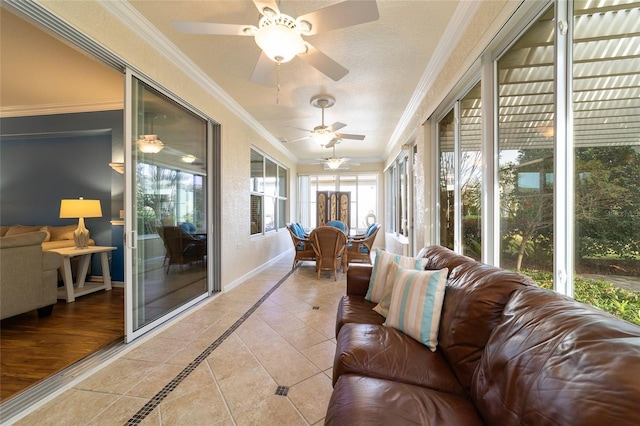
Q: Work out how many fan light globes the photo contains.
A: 3